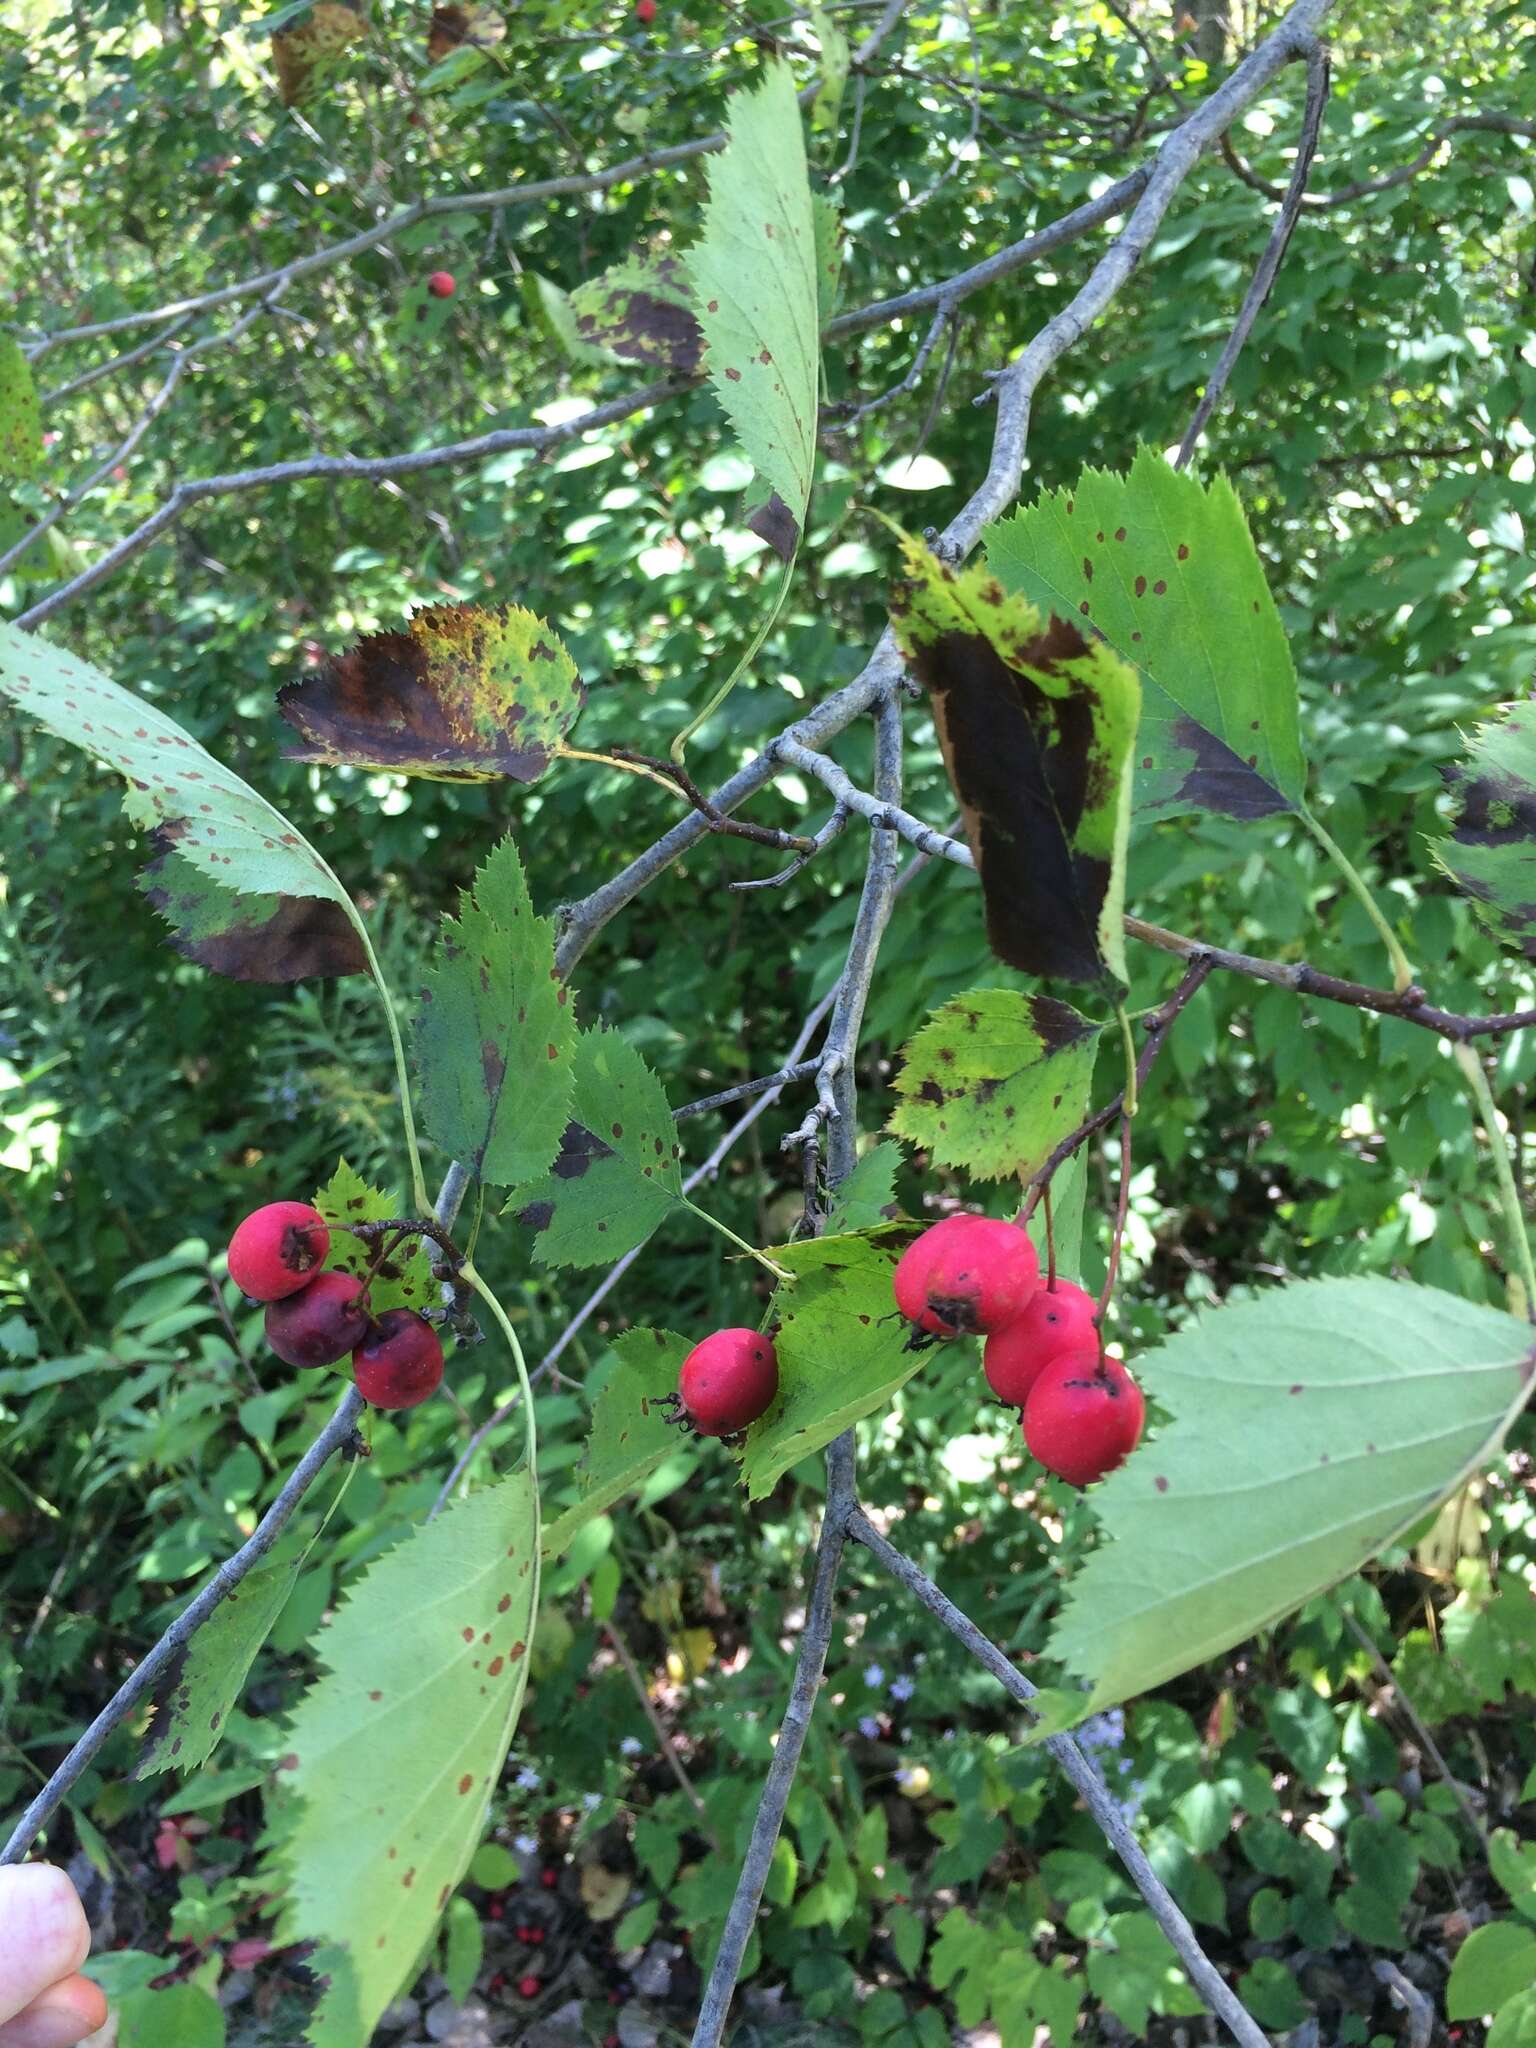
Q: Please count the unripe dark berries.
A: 2